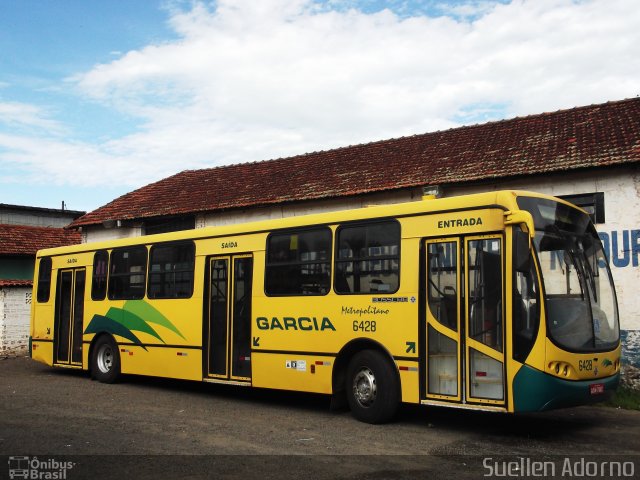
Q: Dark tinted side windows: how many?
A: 6